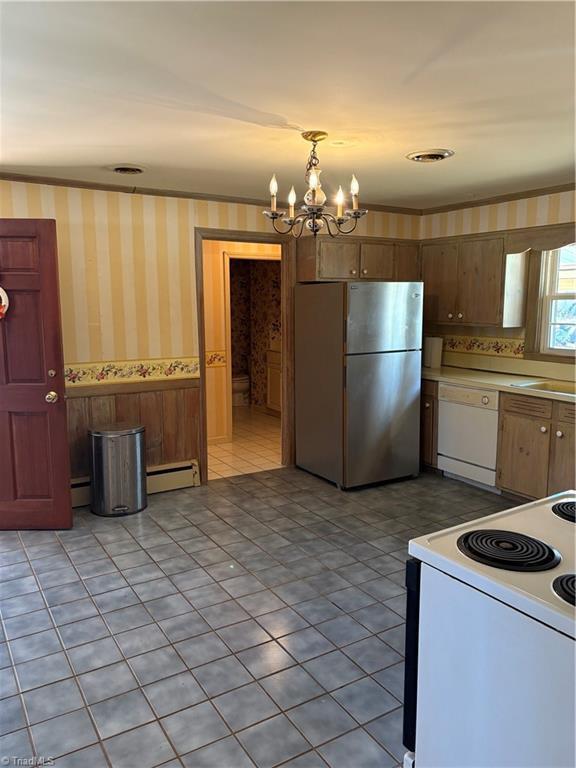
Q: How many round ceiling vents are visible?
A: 2